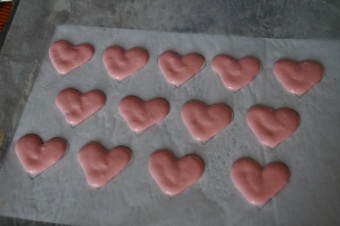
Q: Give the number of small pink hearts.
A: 13